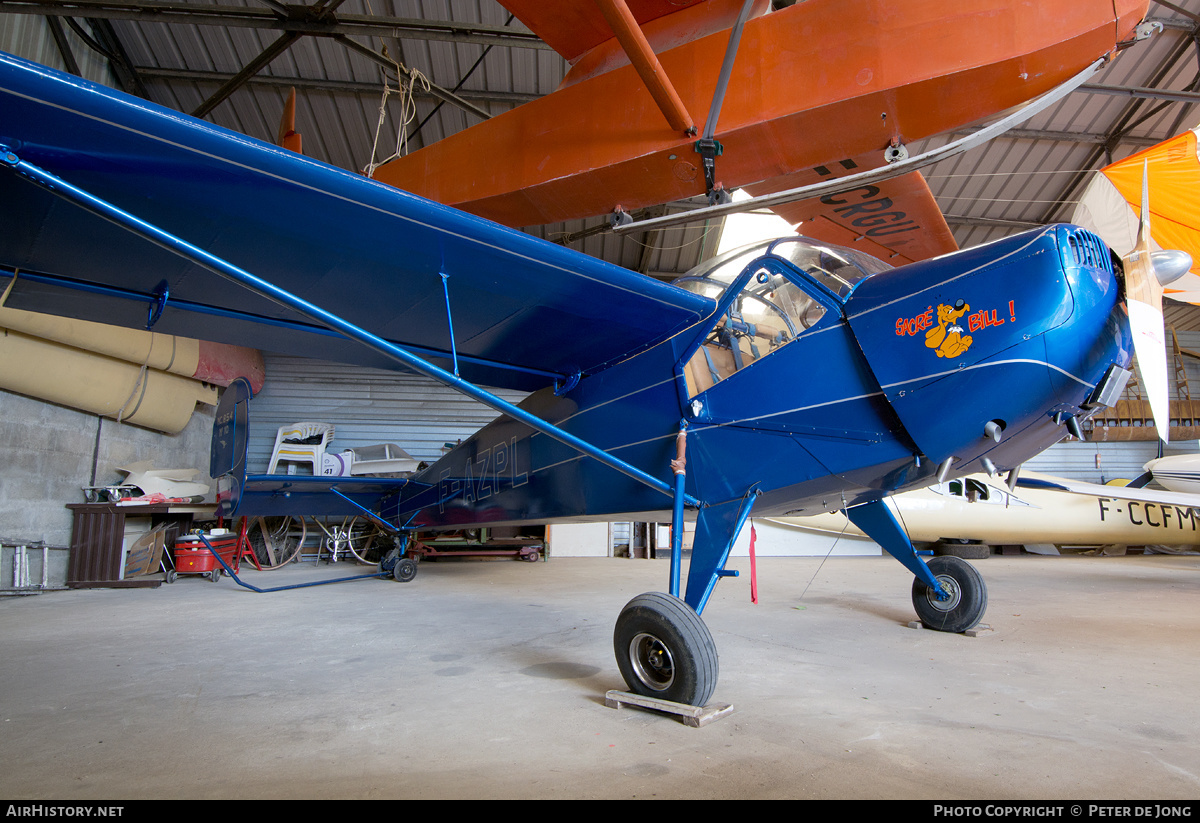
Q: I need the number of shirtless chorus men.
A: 0